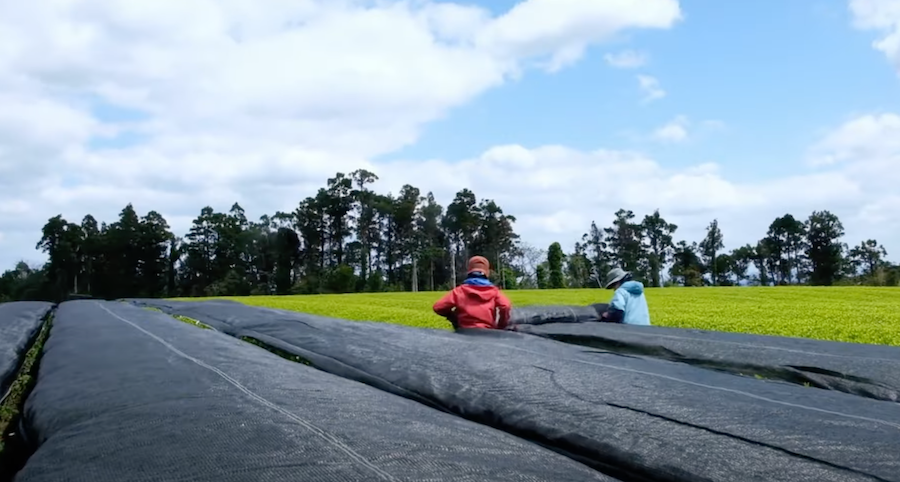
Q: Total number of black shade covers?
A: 4